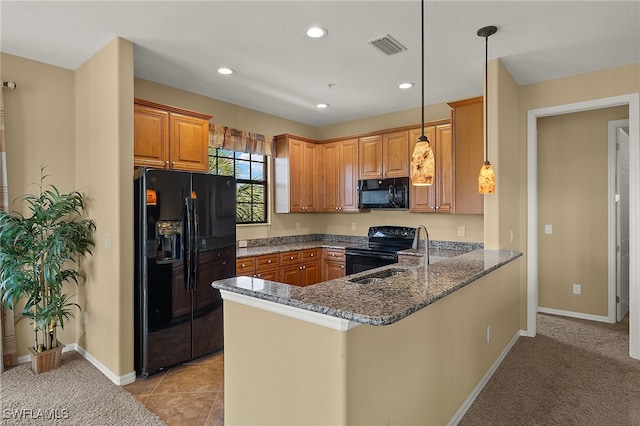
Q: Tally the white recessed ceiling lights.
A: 4